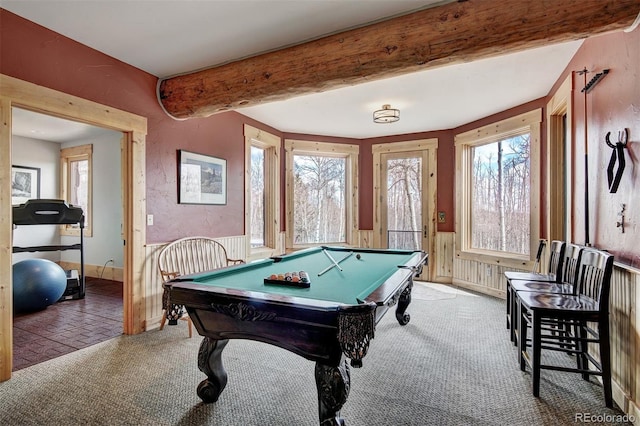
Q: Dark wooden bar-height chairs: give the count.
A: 3